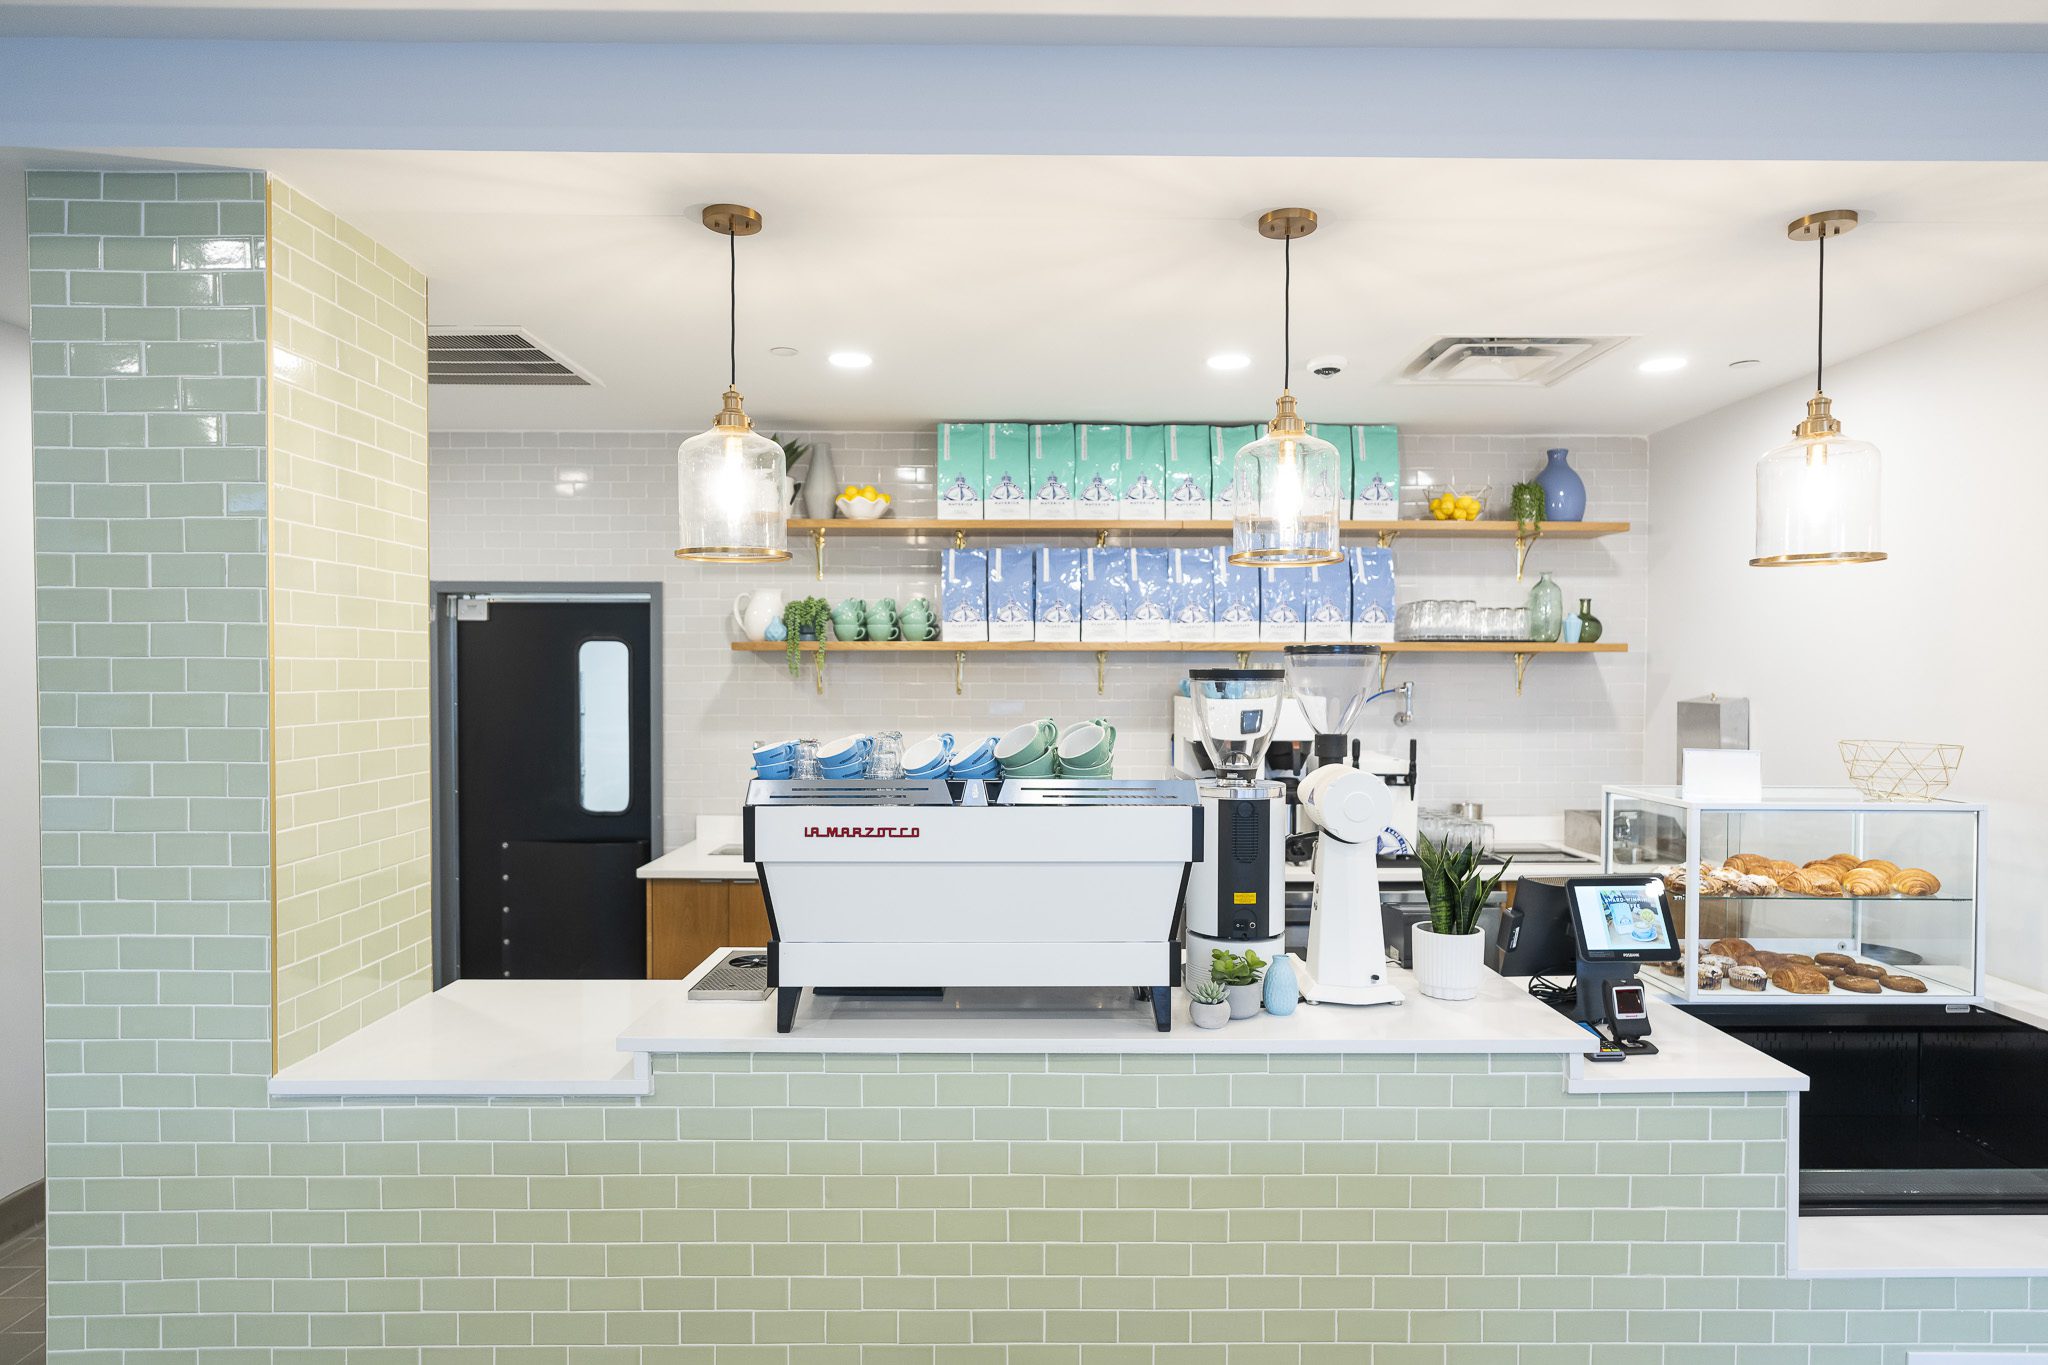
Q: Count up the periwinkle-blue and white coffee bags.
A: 10